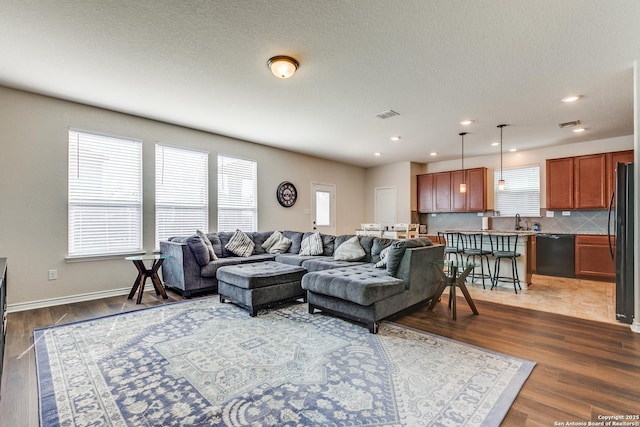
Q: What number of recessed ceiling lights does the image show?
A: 8